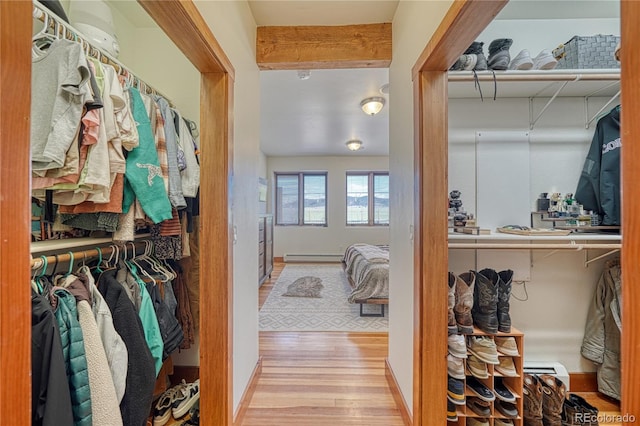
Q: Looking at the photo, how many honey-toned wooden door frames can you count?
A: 2